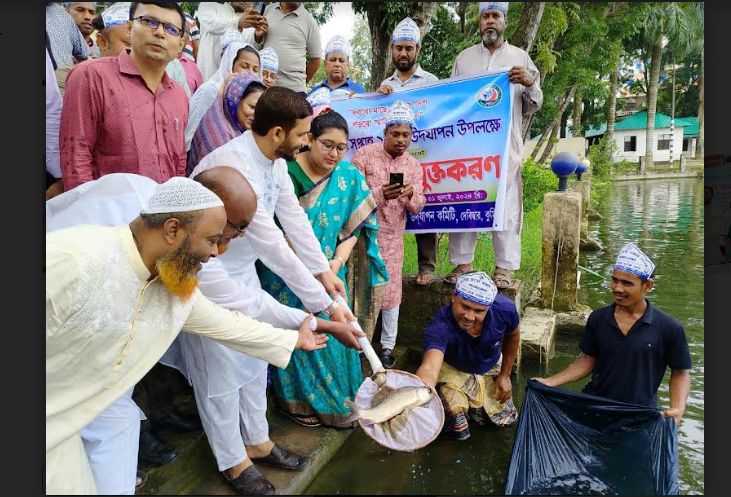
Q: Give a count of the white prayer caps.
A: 1